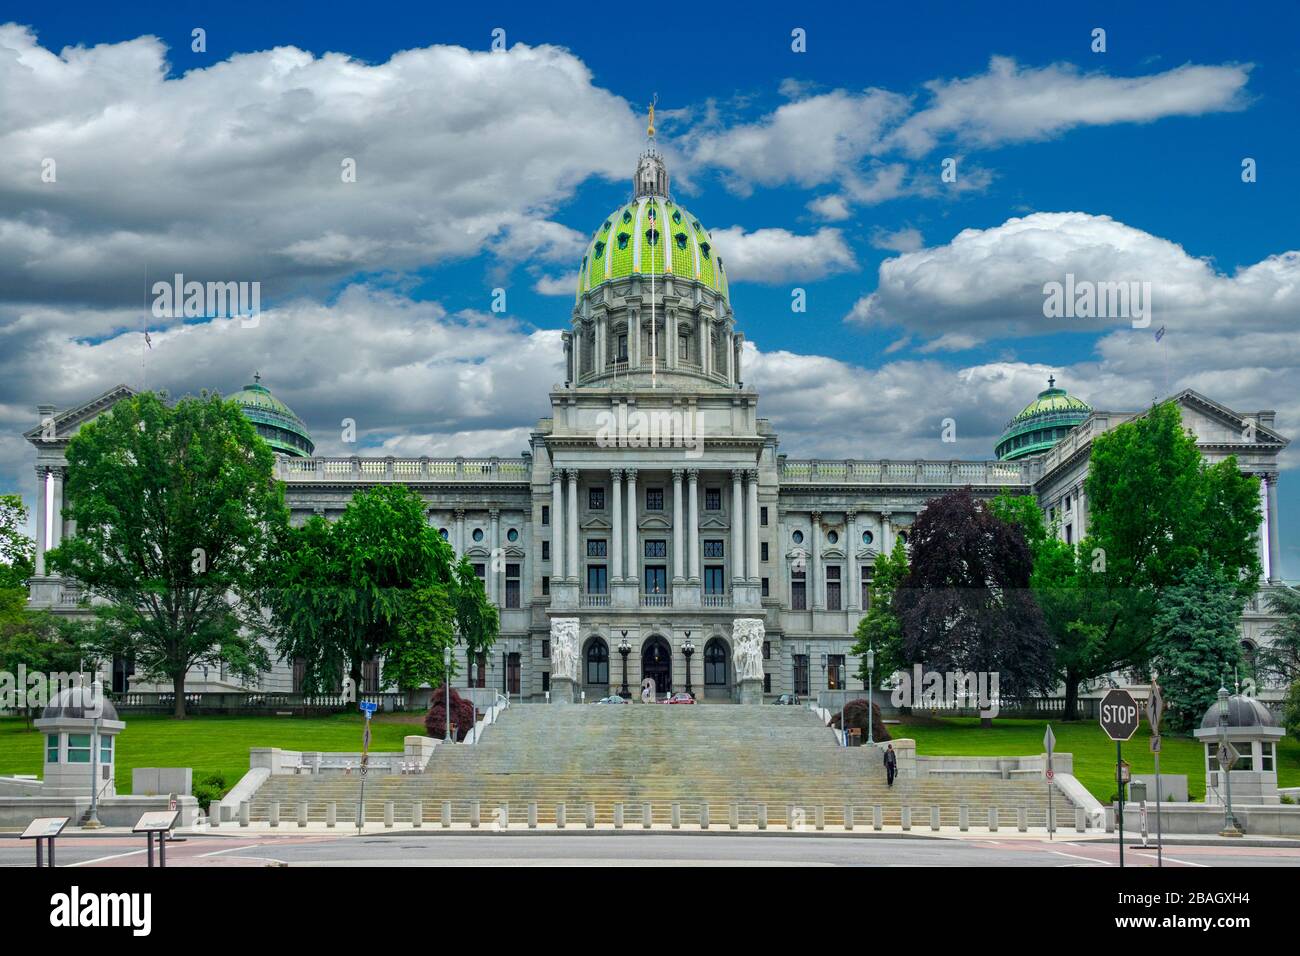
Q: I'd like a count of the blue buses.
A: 0